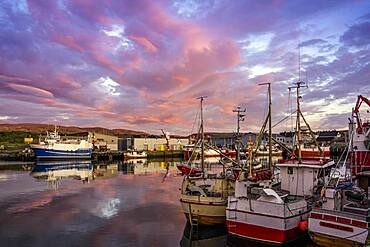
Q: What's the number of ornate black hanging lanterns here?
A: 0